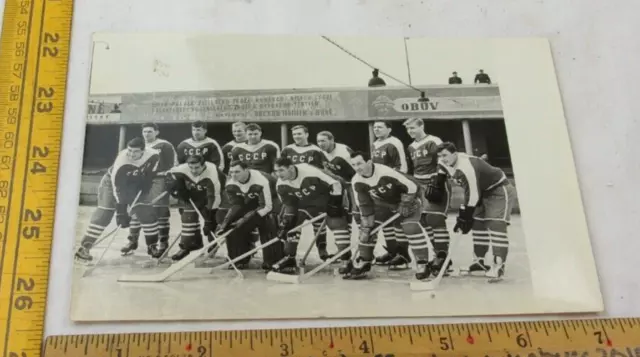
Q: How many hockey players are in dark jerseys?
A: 14